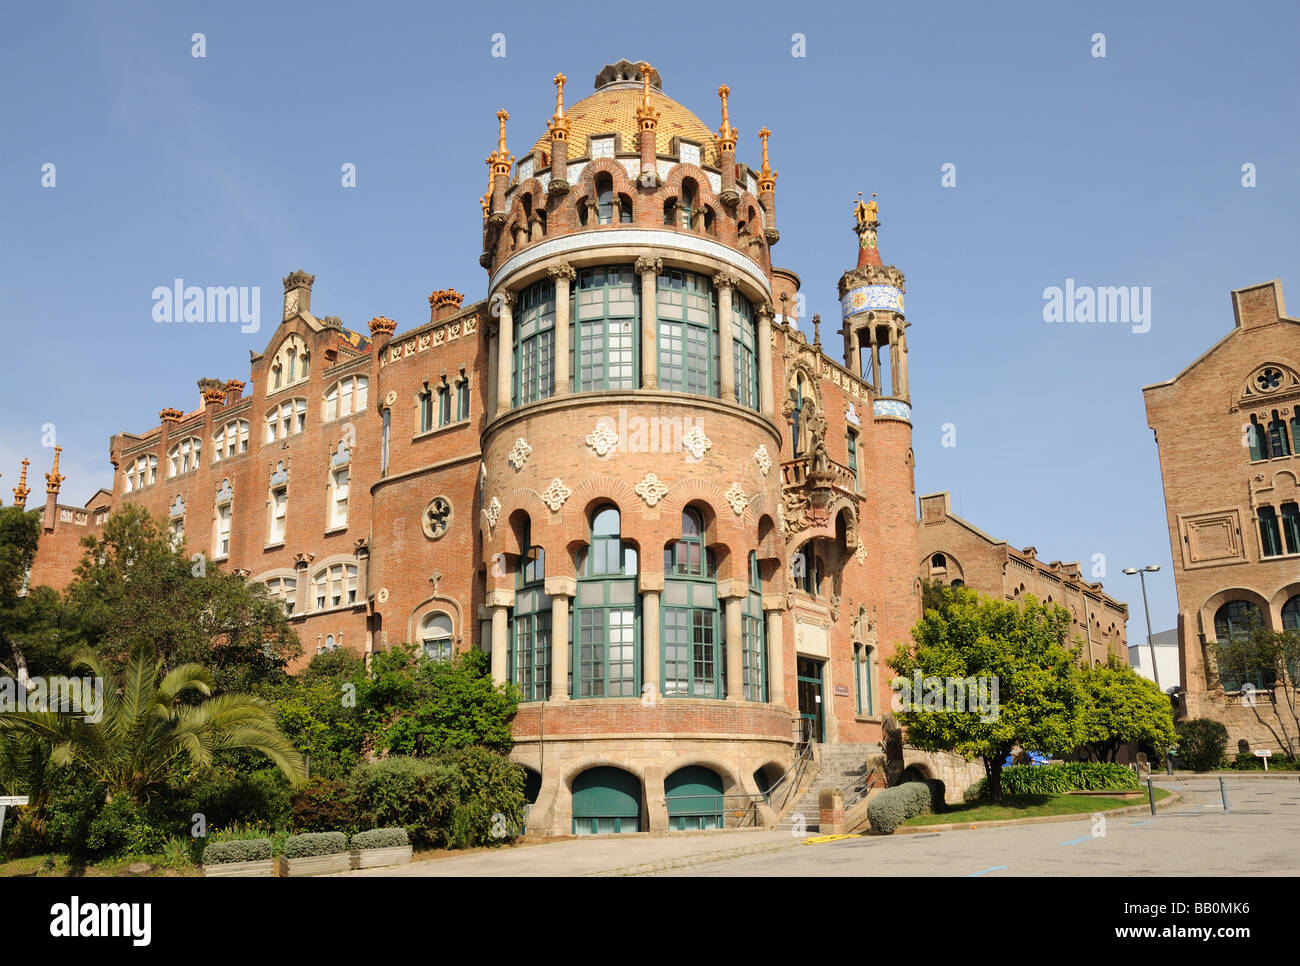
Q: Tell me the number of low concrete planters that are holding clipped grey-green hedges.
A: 3